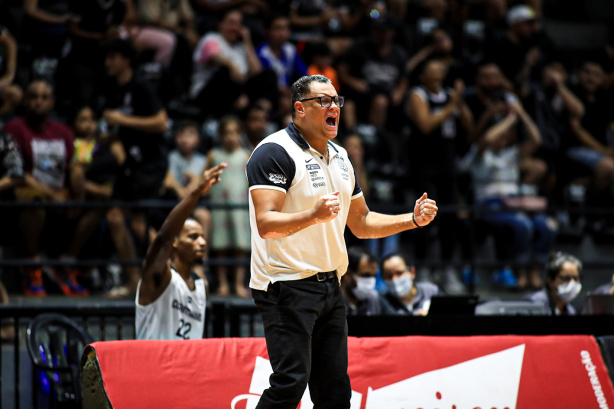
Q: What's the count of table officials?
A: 3